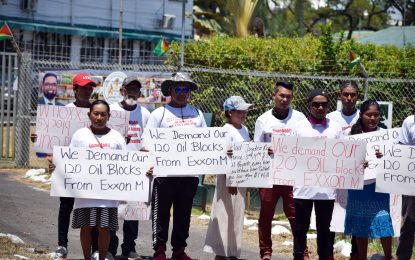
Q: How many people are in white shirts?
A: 10